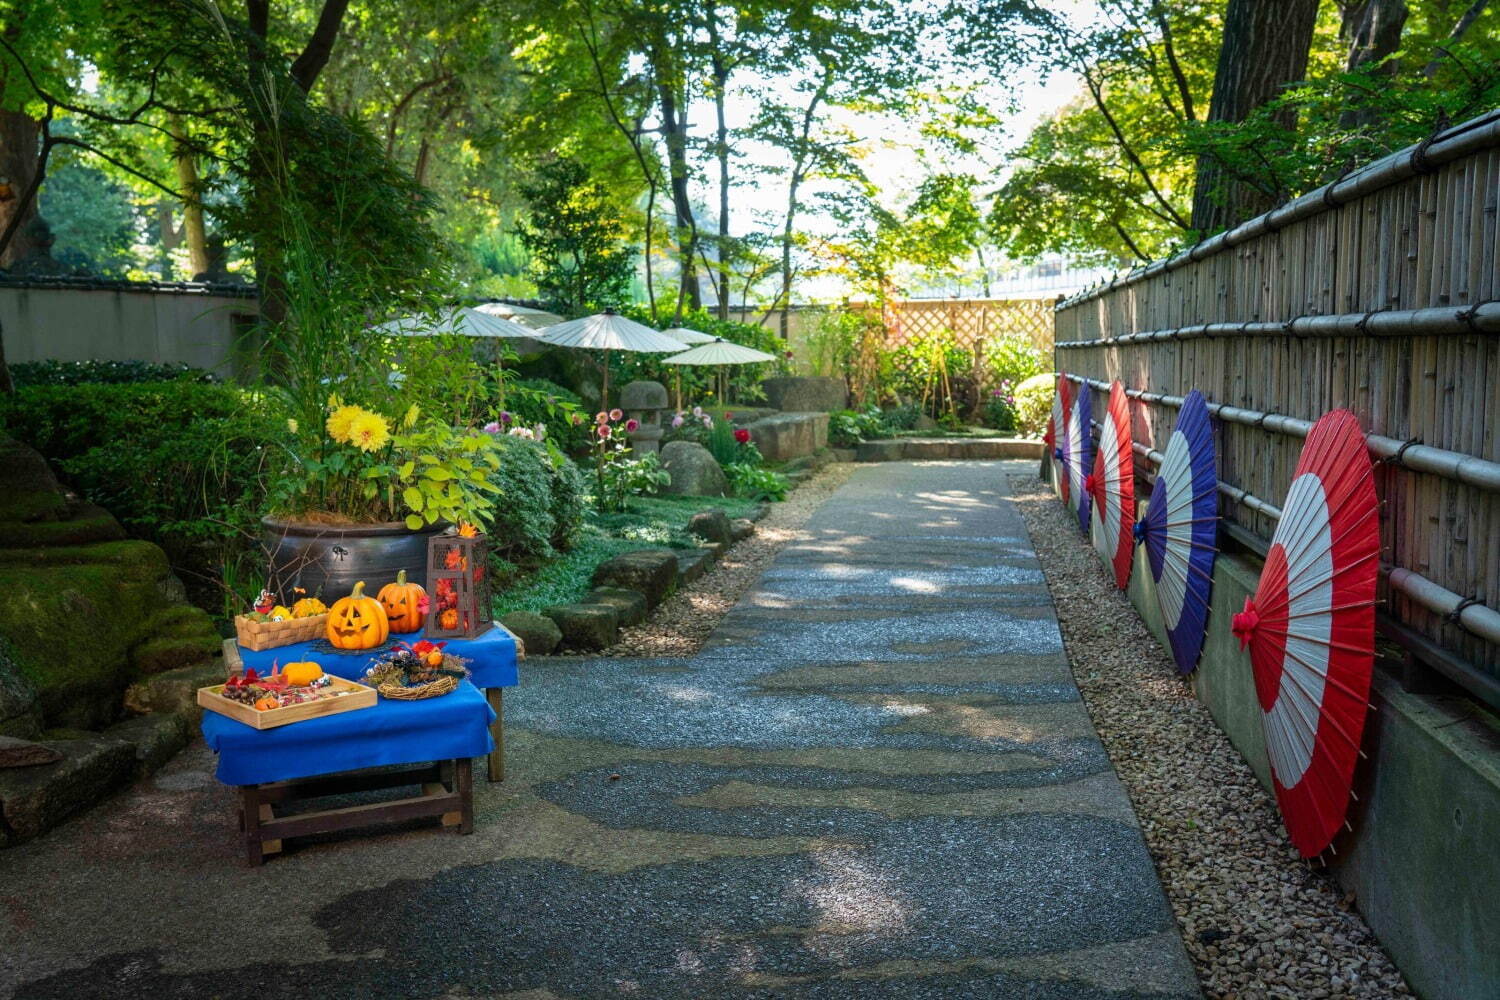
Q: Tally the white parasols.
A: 5